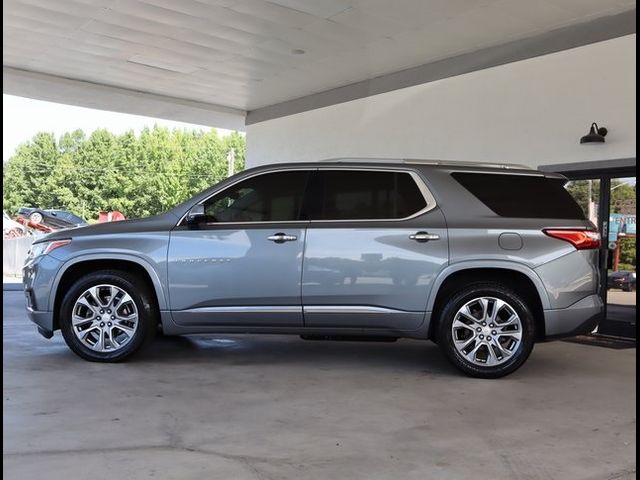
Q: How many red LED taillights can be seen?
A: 1